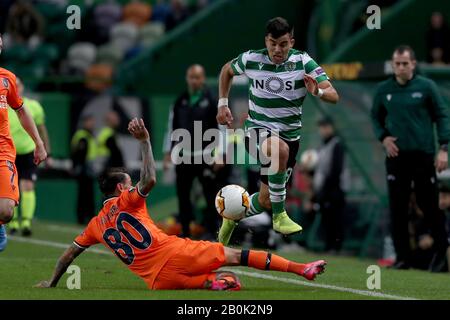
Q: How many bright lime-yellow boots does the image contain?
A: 2